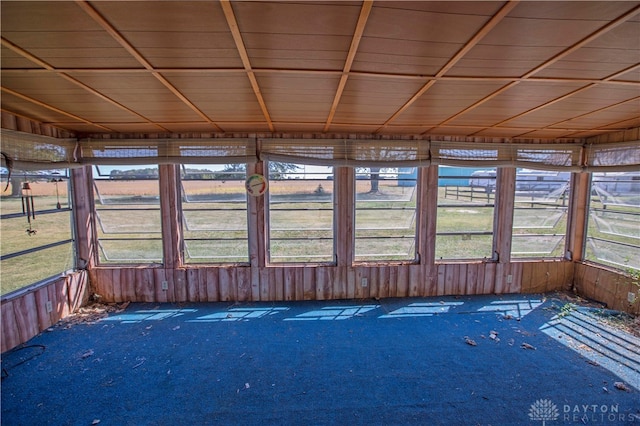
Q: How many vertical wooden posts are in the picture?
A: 7